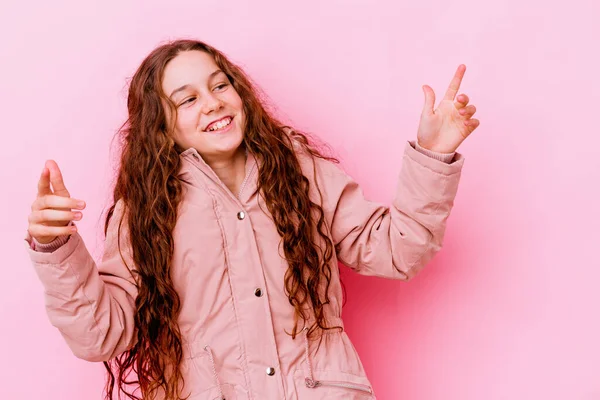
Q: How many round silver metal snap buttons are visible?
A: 3